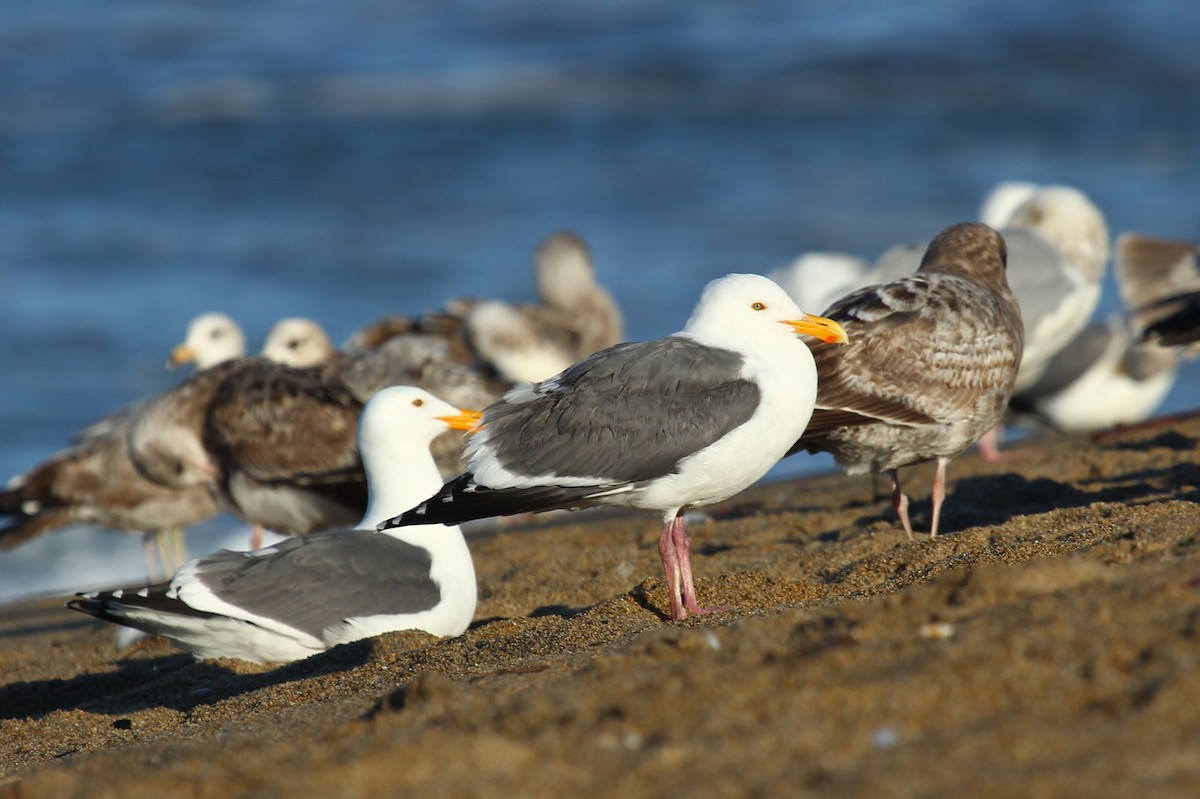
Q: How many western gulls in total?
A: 2